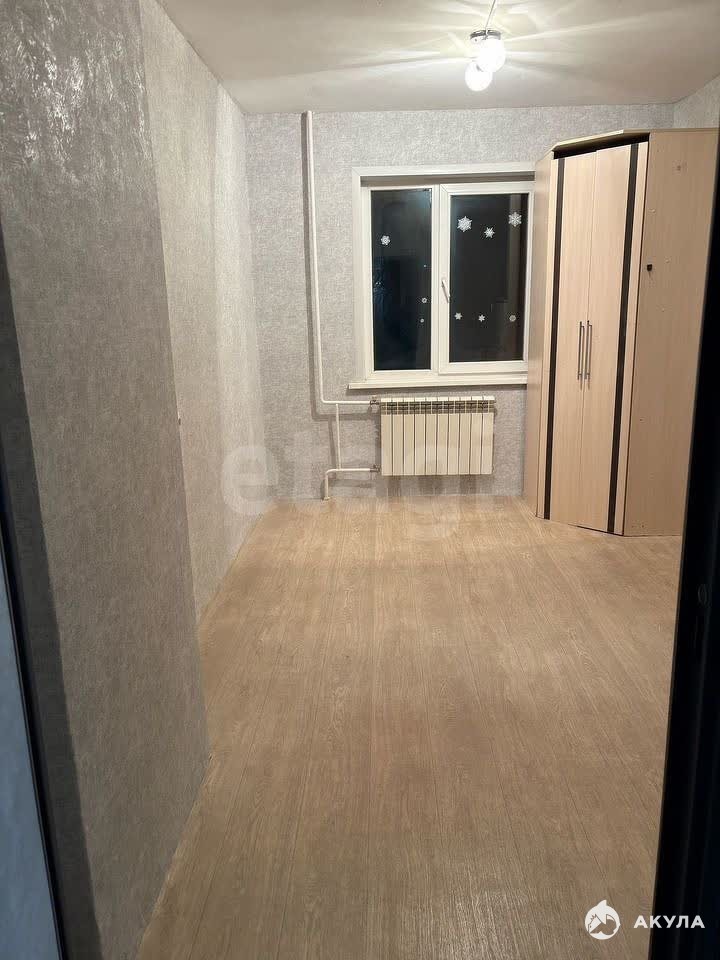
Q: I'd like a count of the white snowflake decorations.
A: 9